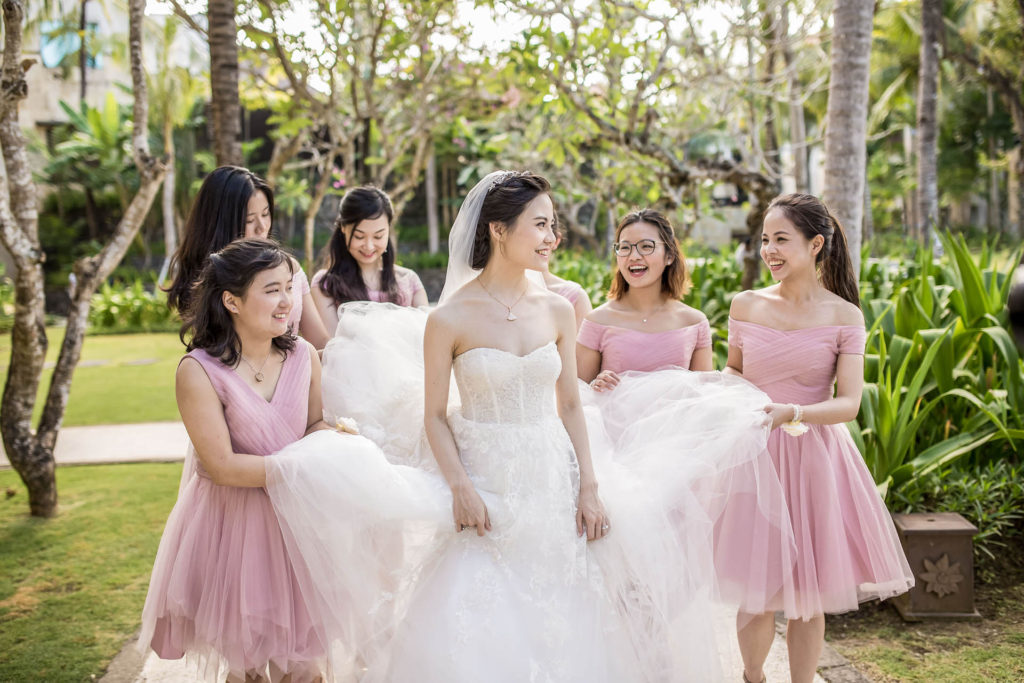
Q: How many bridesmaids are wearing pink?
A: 6